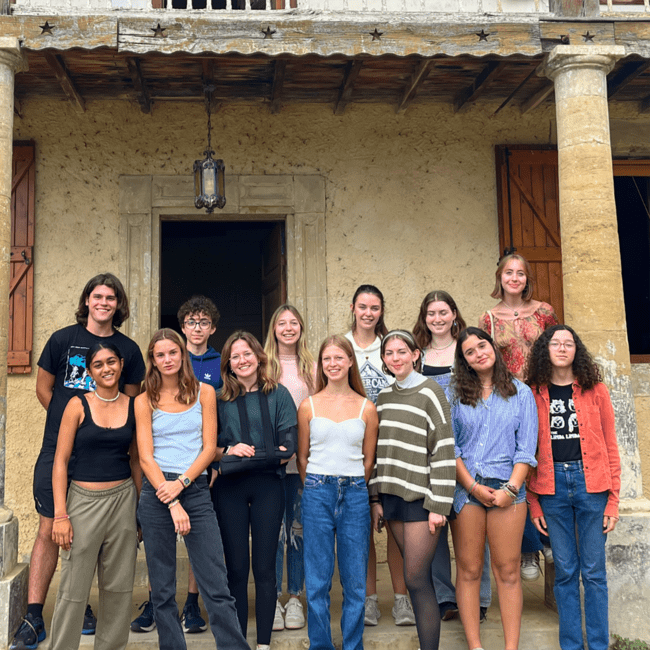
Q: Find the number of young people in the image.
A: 13